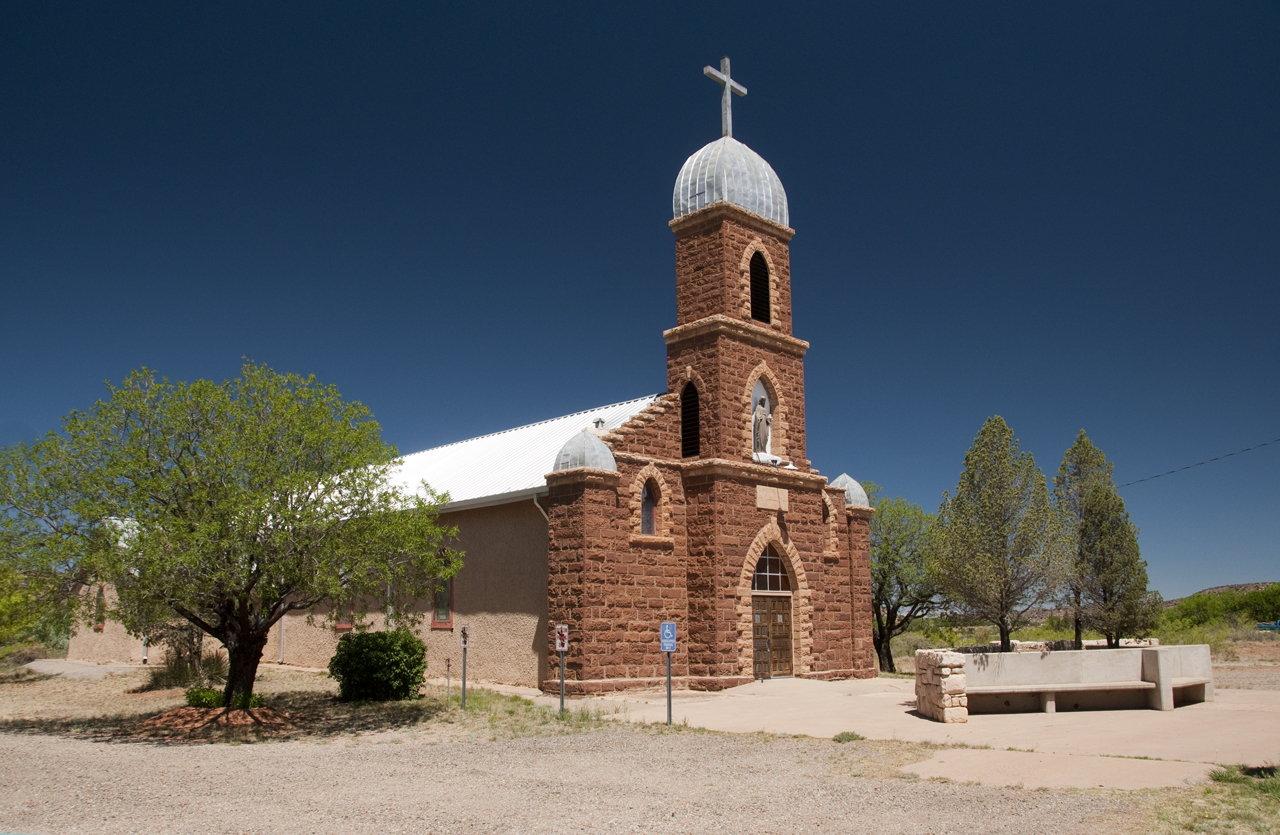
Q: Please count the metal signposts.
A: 3